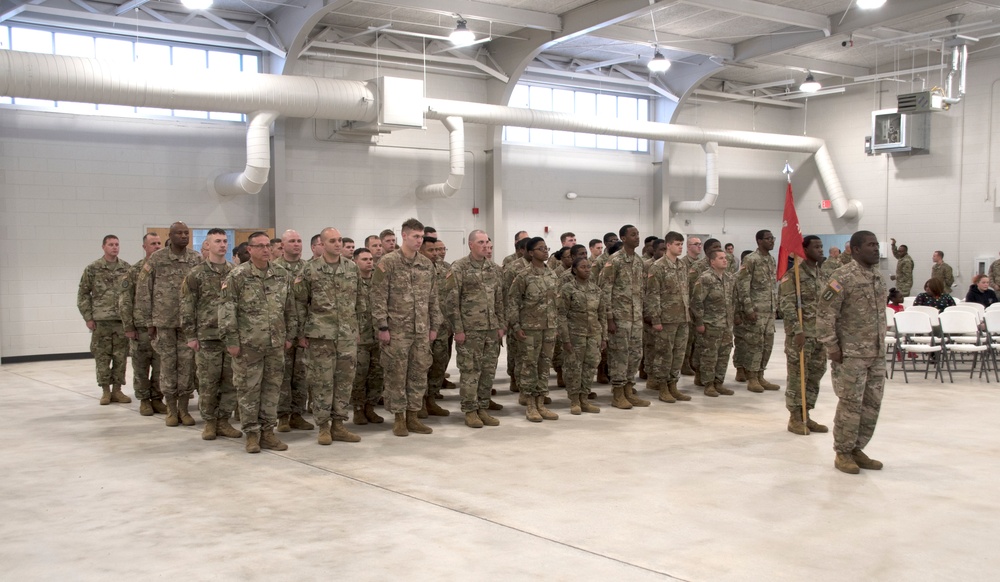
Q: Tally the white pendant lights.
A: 5